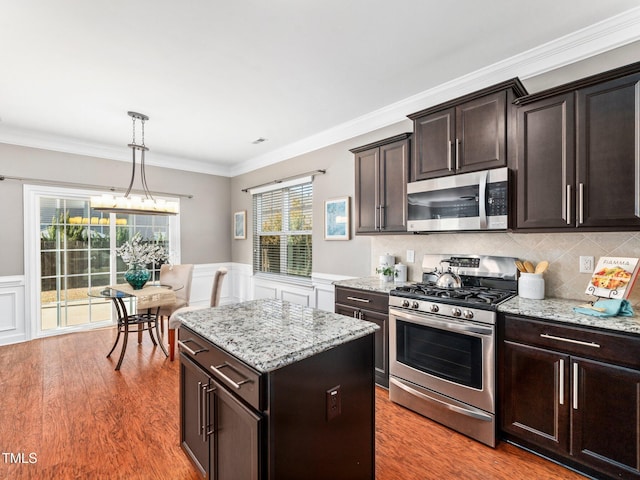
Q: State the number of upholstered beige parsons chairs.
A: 2